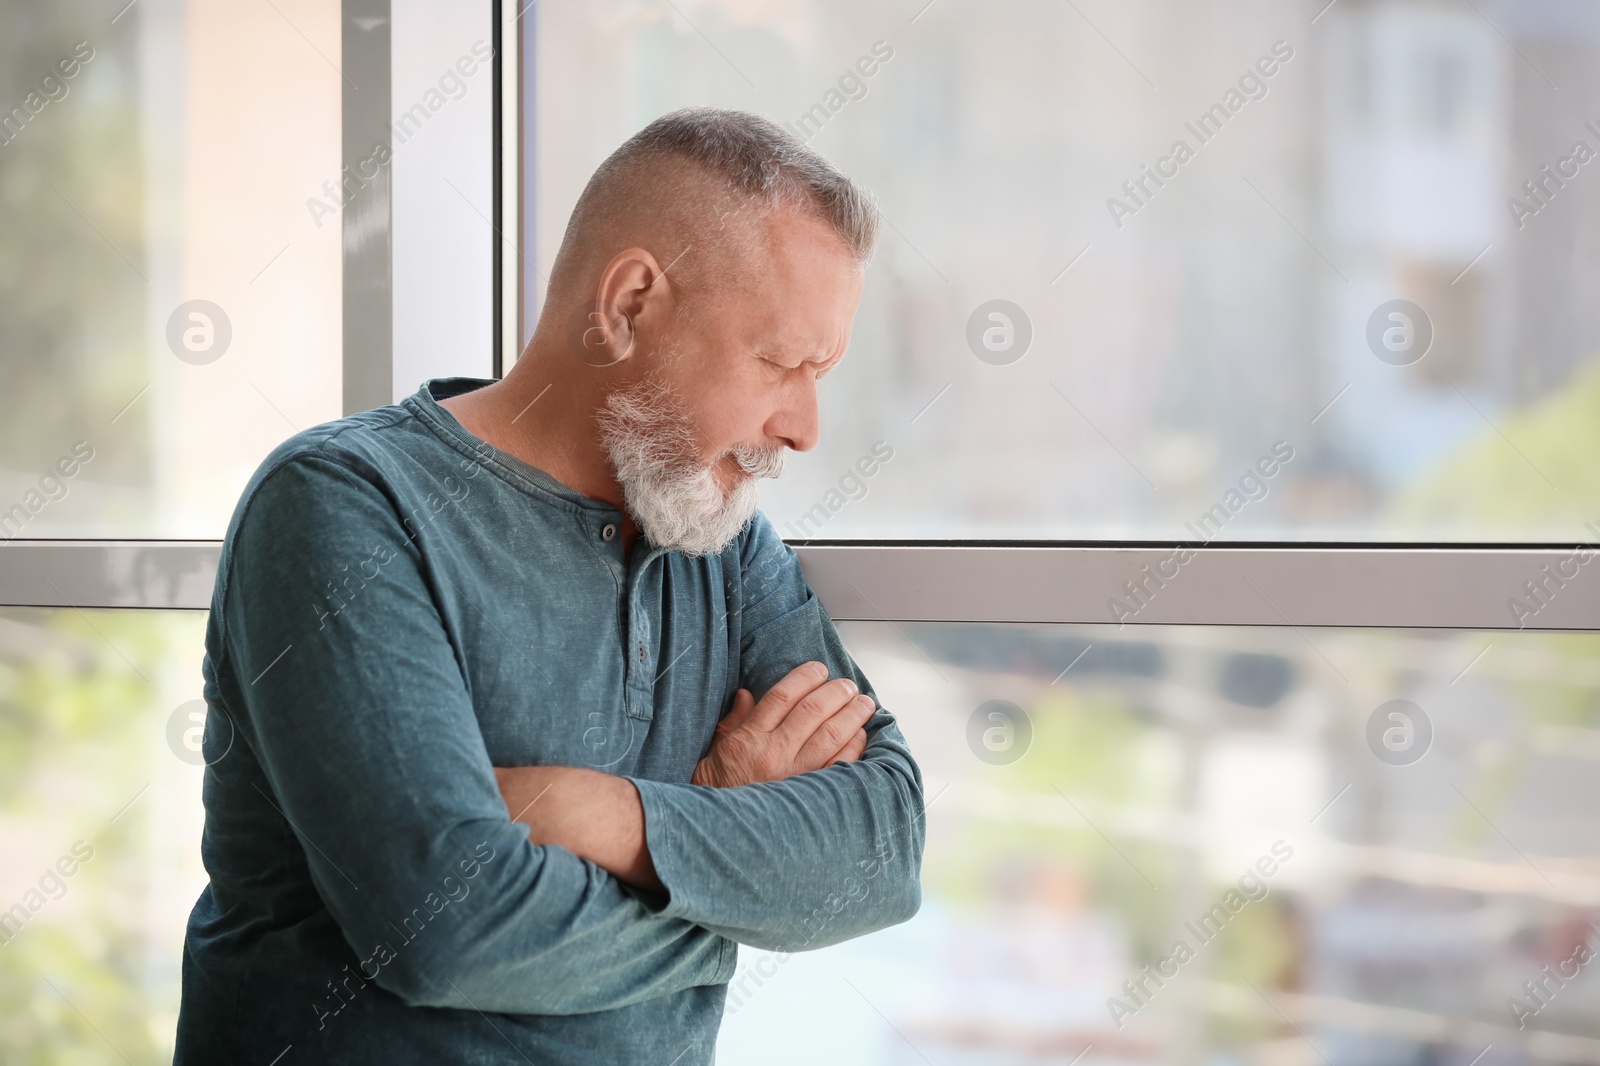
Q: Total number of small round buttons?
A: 2